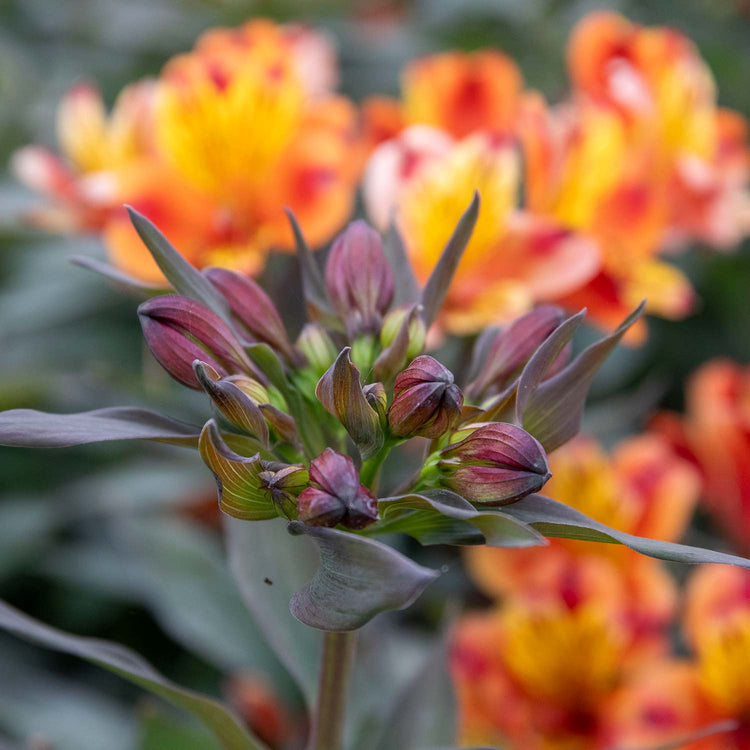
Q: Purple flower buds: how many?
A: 7